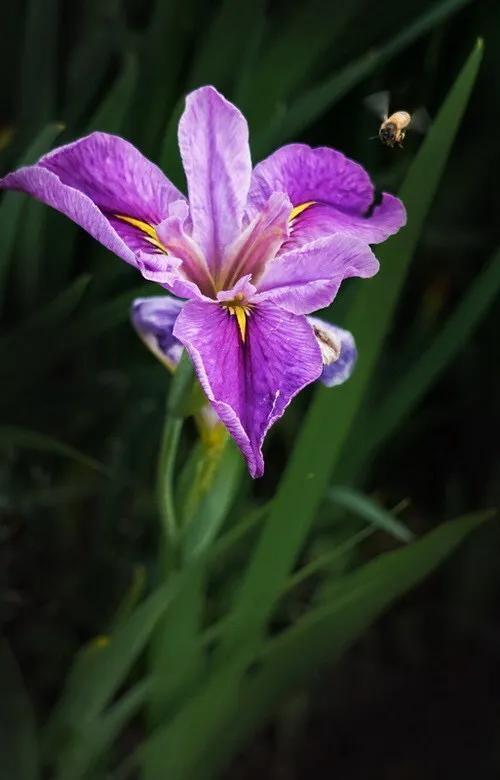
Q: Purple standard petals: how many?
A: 3